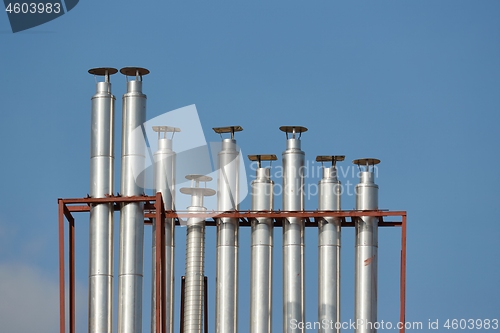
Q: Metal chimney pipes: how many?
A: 9